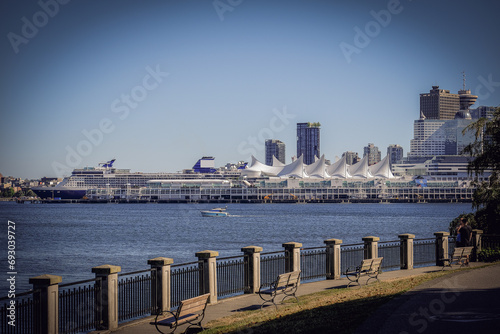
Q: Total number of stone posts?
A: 11